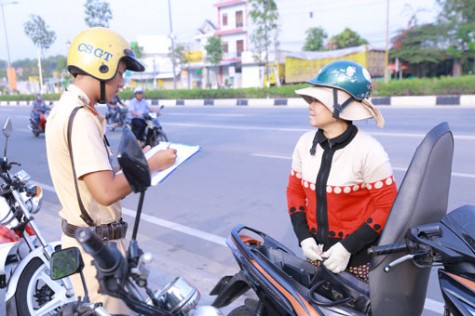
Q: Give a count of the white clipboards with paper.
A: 1